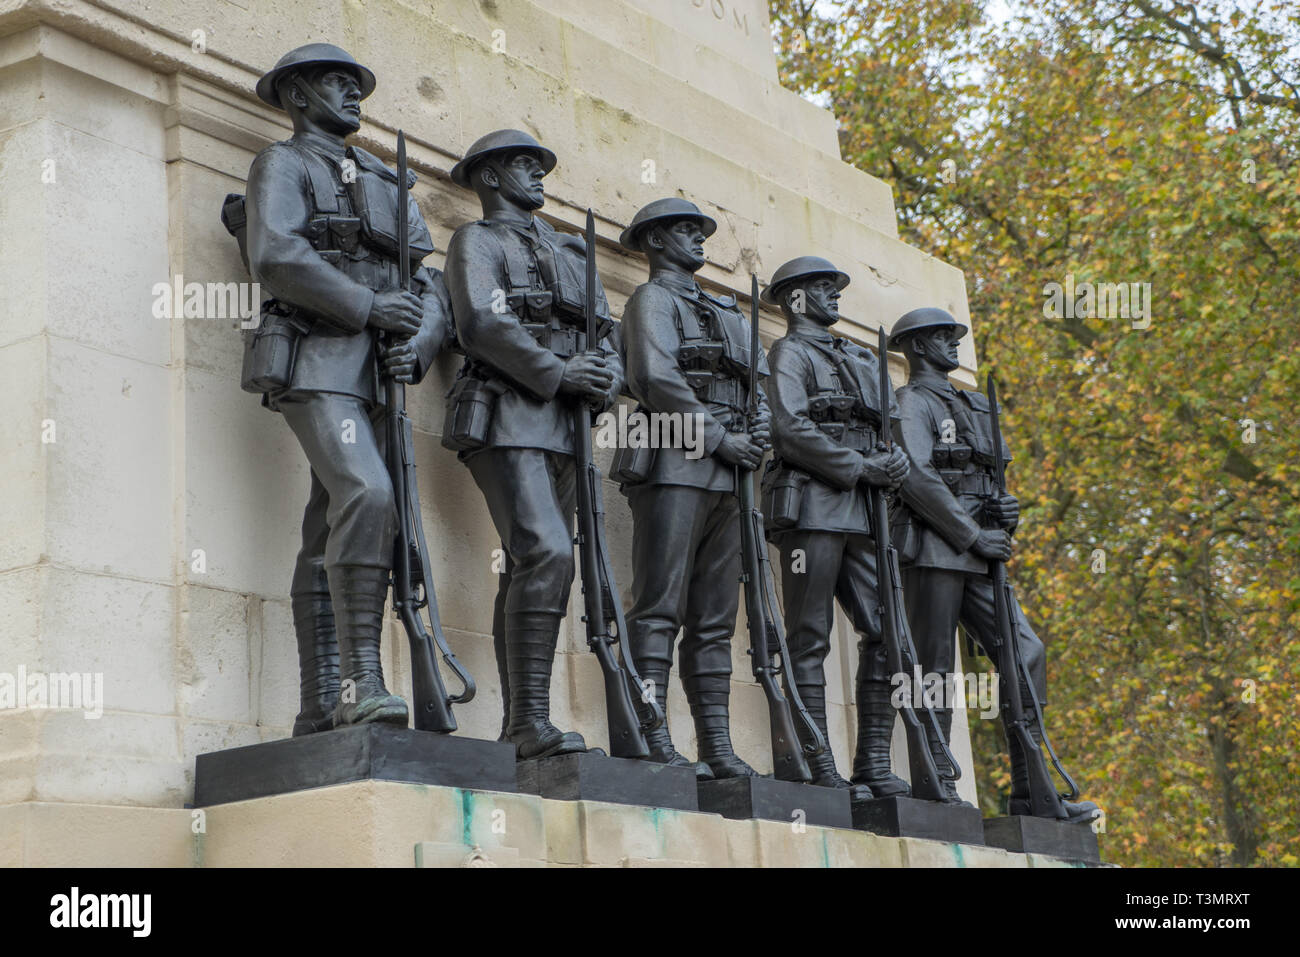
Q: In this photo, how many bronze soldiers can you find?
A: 5